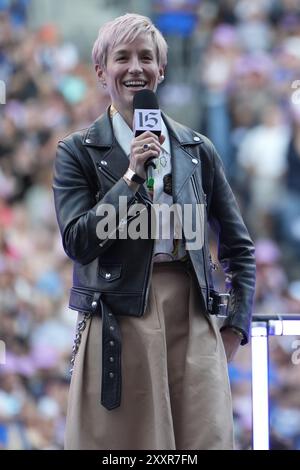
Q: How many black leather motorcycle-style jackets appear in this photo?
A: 1